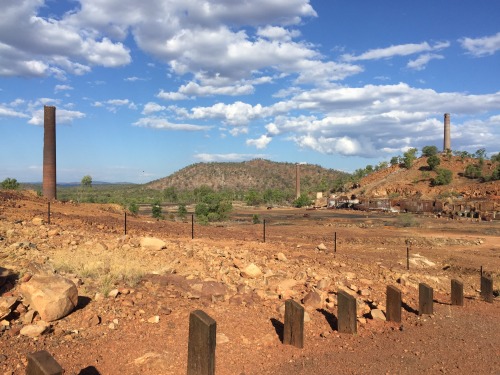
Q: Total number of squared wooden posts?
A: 8